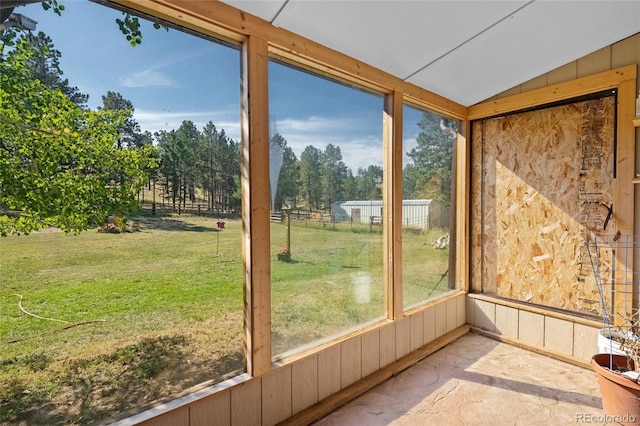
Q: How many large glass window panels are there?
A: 3